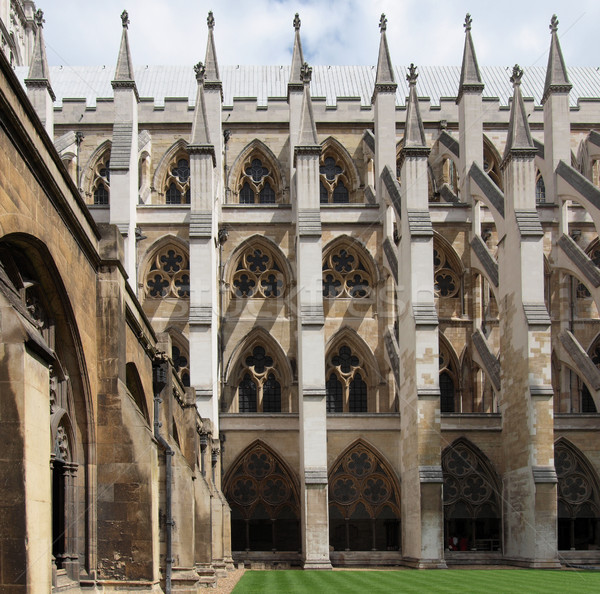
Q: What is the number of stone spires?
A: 11